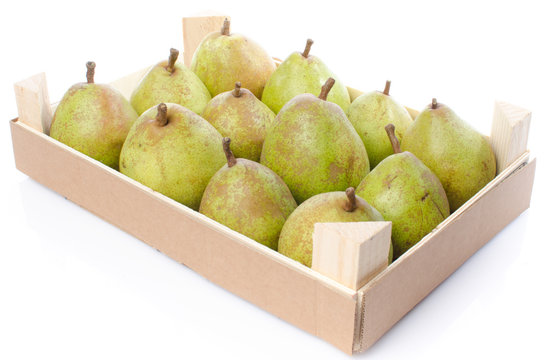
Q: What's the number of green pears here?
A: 12